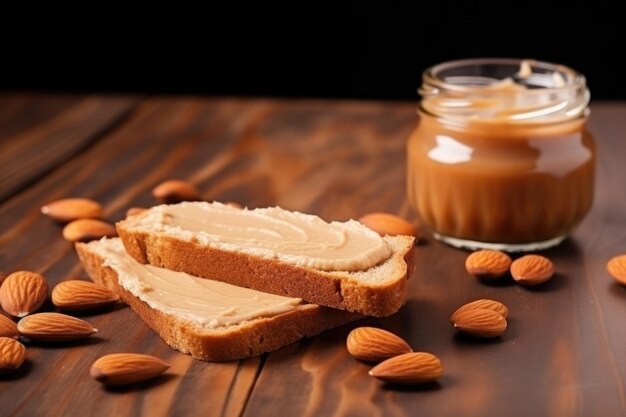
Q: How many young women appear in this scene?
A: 0